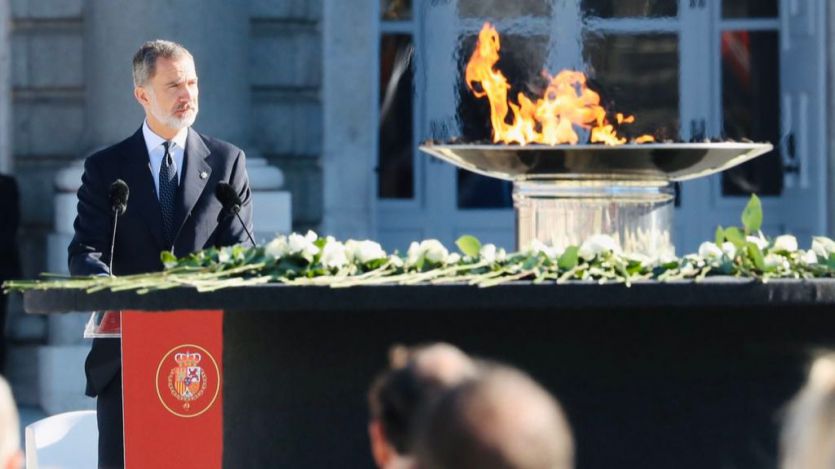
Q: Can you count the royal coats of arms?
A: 1